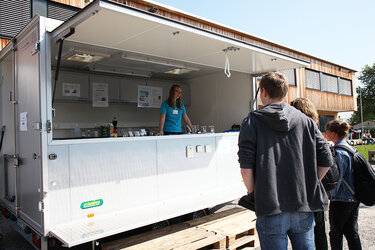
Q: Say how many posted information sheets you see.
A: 5